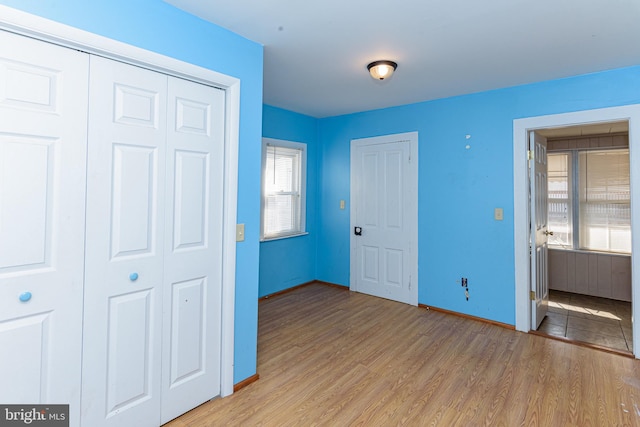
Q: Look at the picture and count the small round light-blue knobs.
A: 2